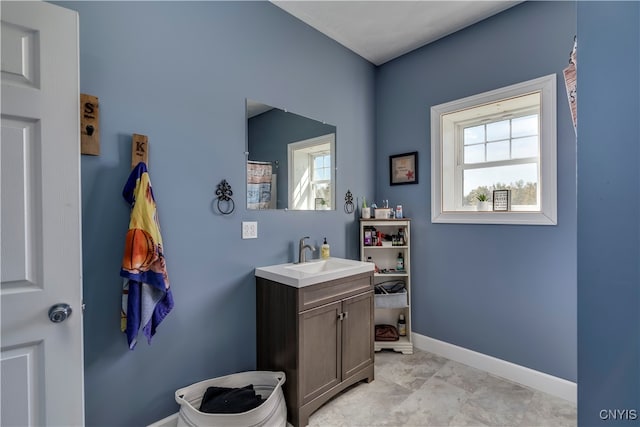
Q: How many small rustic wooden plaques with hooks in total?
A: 2